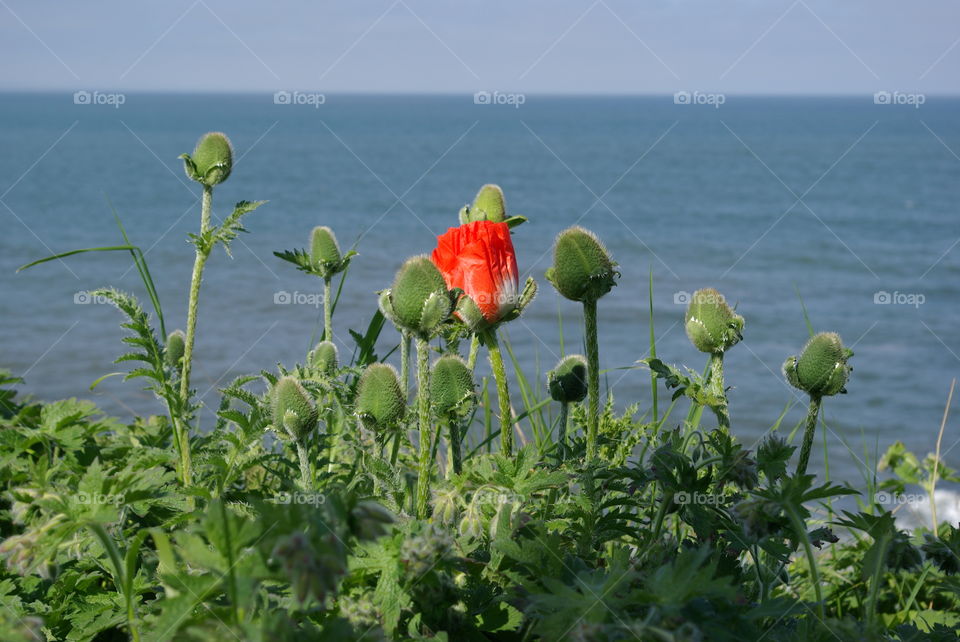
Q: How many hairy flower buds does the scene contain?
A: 13